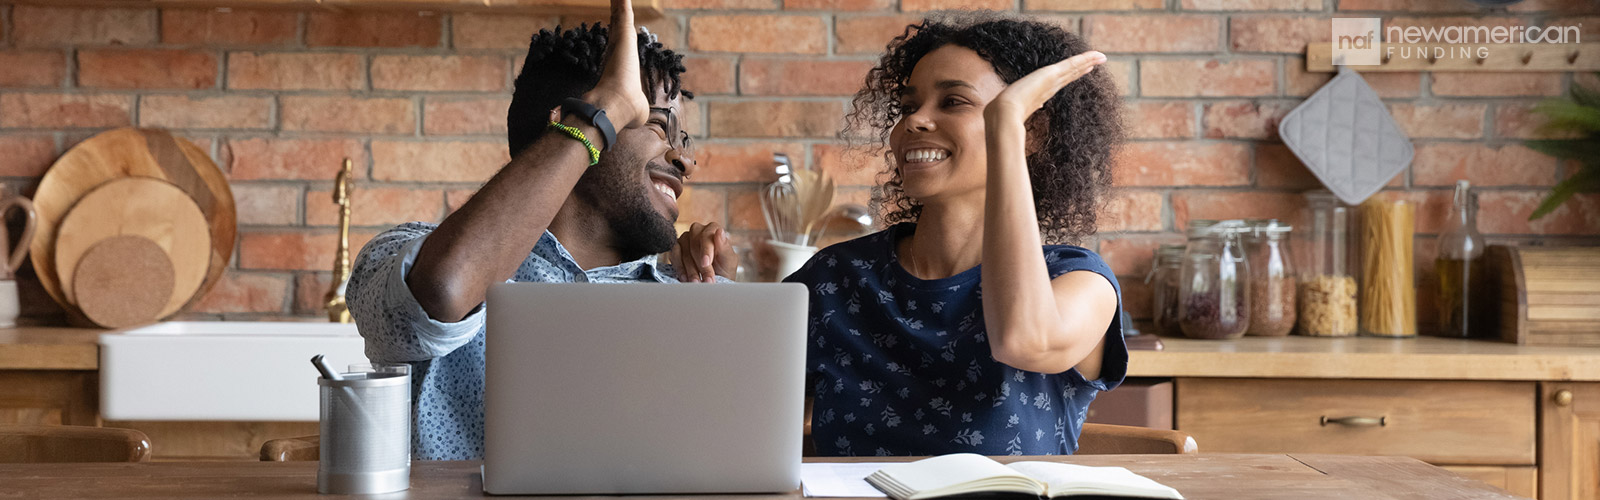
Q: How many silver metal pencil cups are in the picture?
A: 1